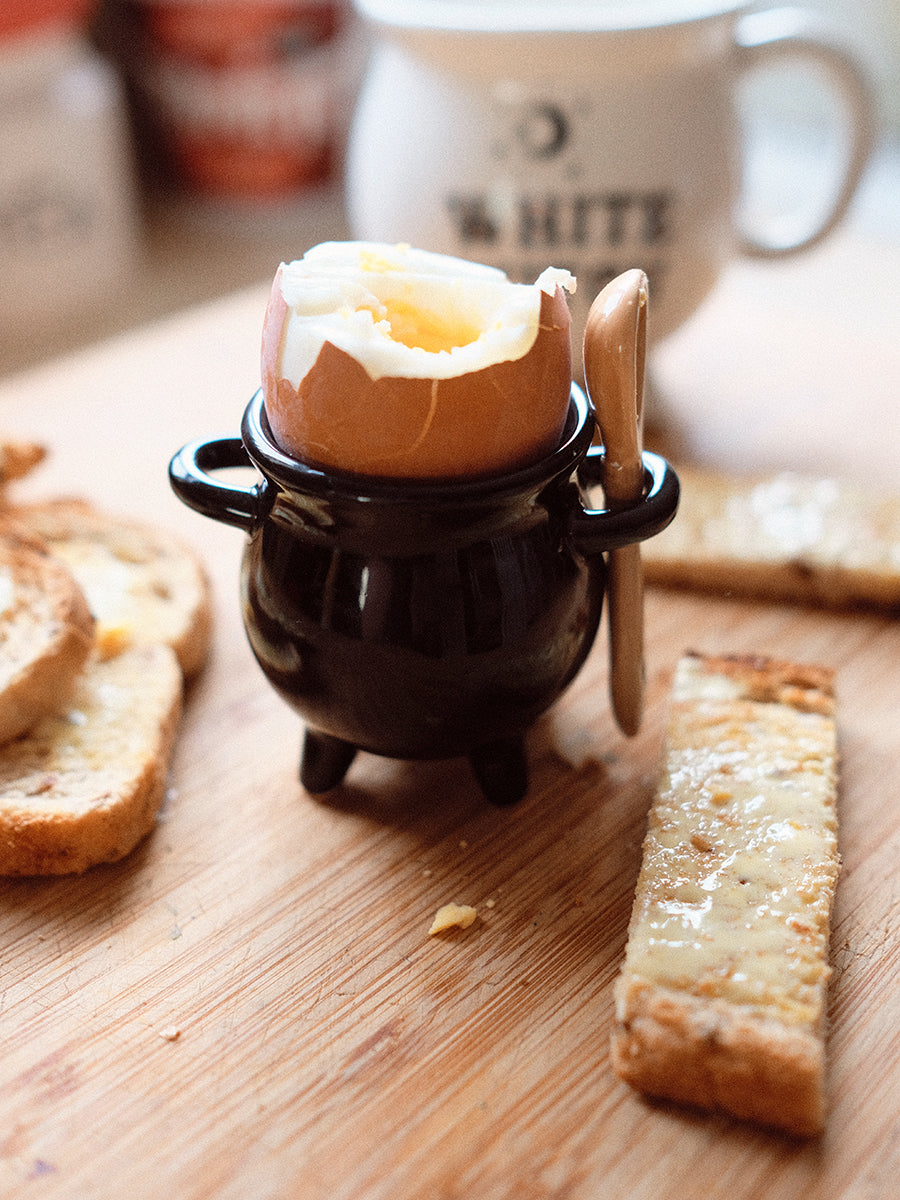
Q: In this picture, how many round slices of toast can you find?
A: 3